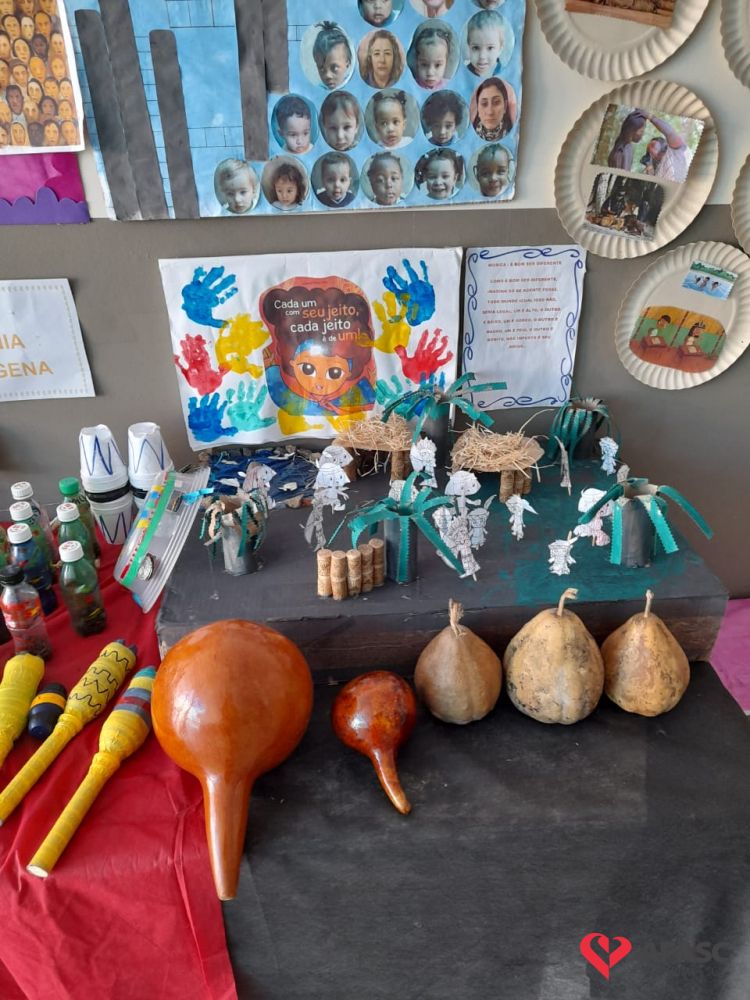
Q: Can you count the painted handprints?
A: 12